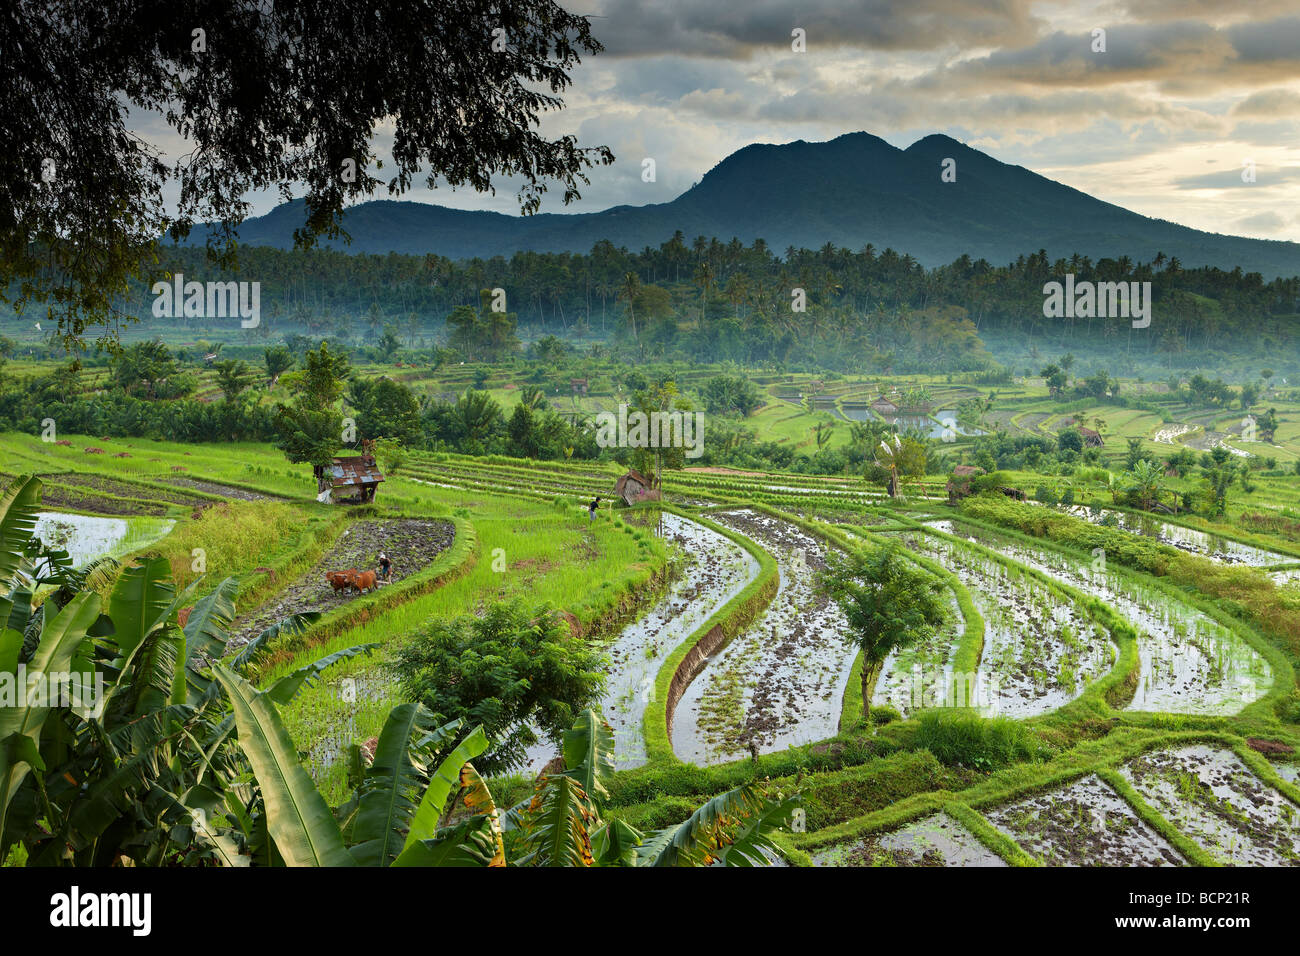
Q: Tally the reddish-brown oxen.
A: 2